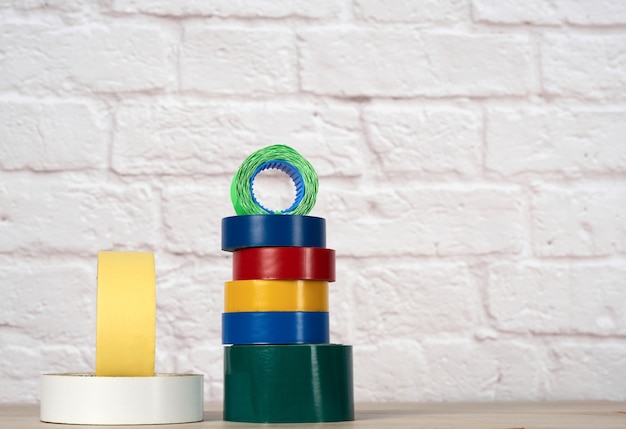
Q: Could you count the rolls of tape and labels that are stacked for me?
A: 8